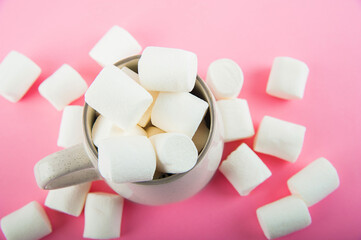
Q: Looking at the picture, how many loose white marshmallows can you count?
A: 14